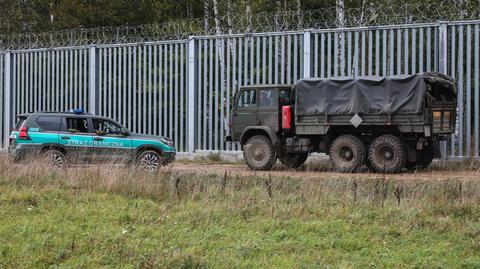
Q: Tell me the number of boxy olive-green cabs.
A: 1